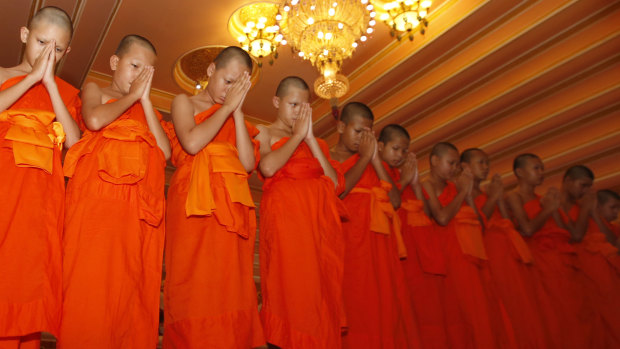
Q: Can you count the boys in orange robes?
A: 11